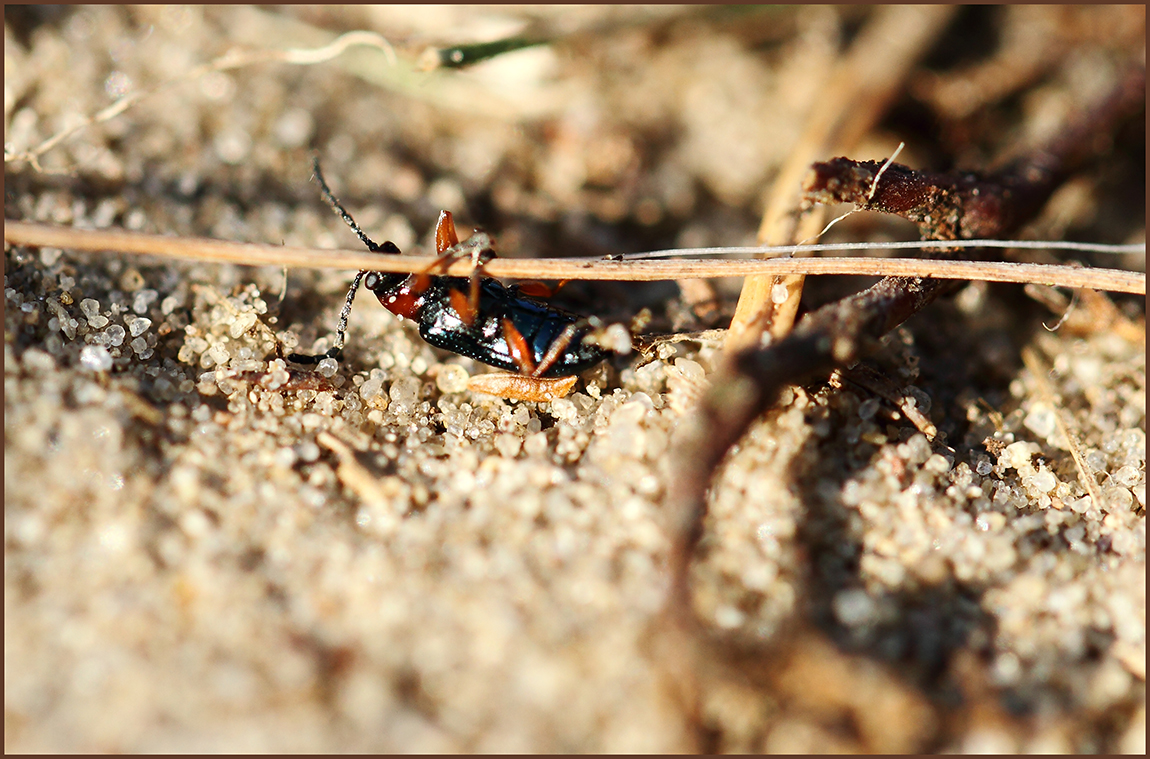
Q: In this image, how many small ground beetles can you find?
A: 1